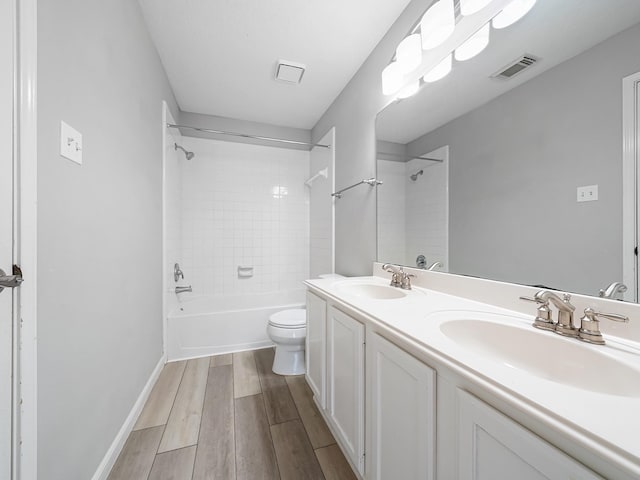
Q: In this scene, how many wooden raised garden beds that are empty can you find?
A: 0